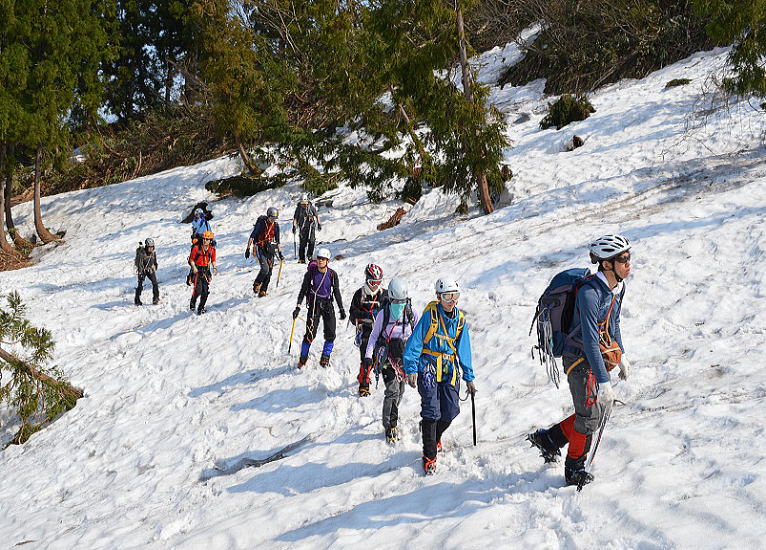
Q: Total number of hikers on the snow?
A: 10